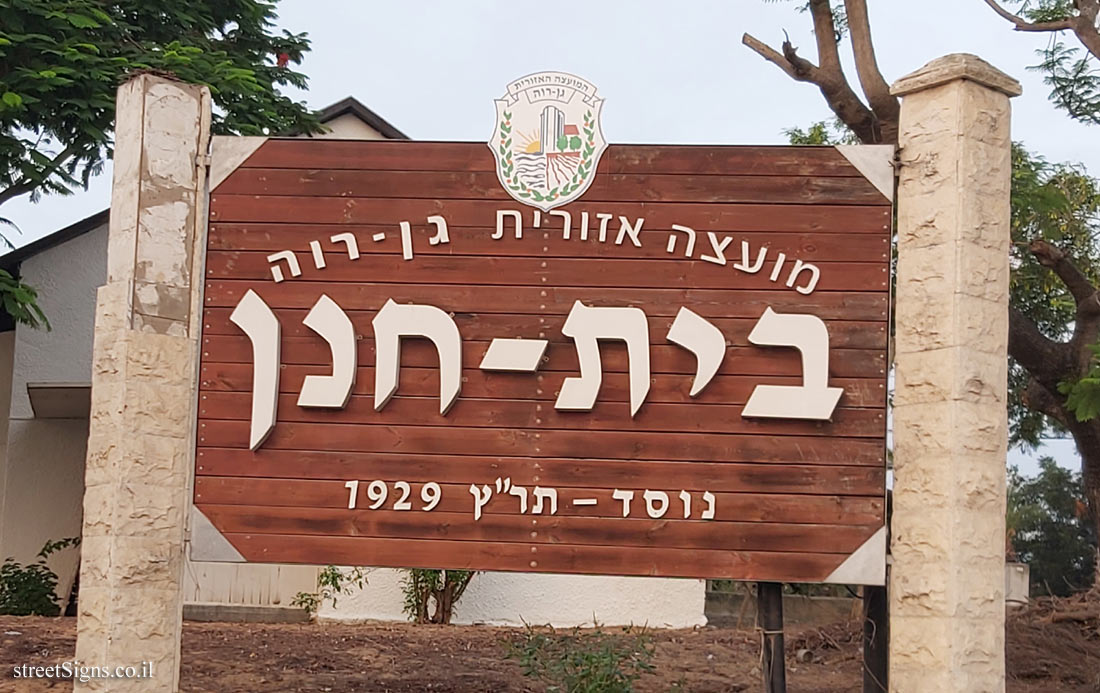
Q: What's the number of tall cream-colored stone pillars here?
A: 2